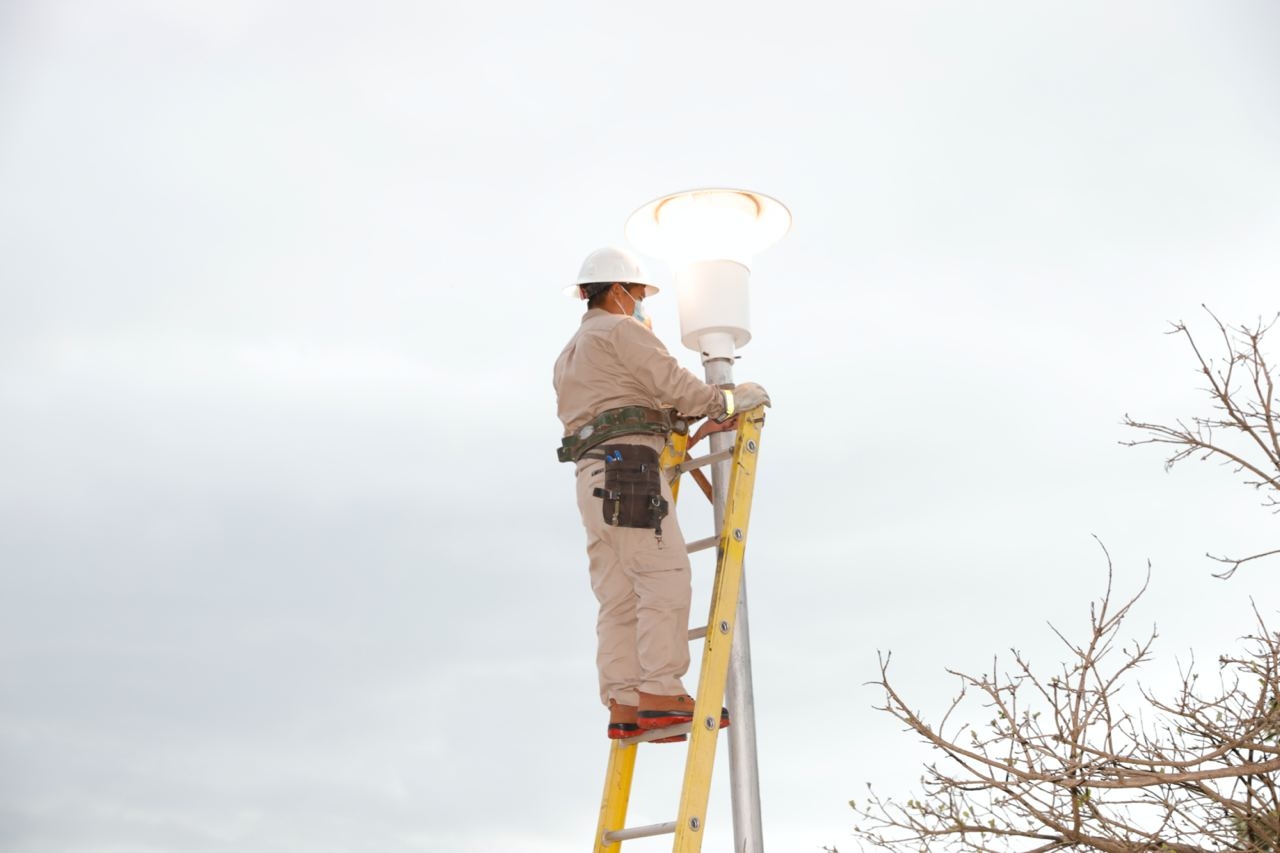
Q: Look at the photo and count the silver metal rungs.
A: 5